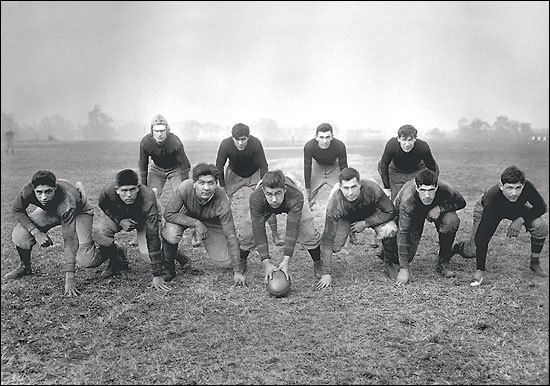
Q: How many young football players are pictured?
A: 11